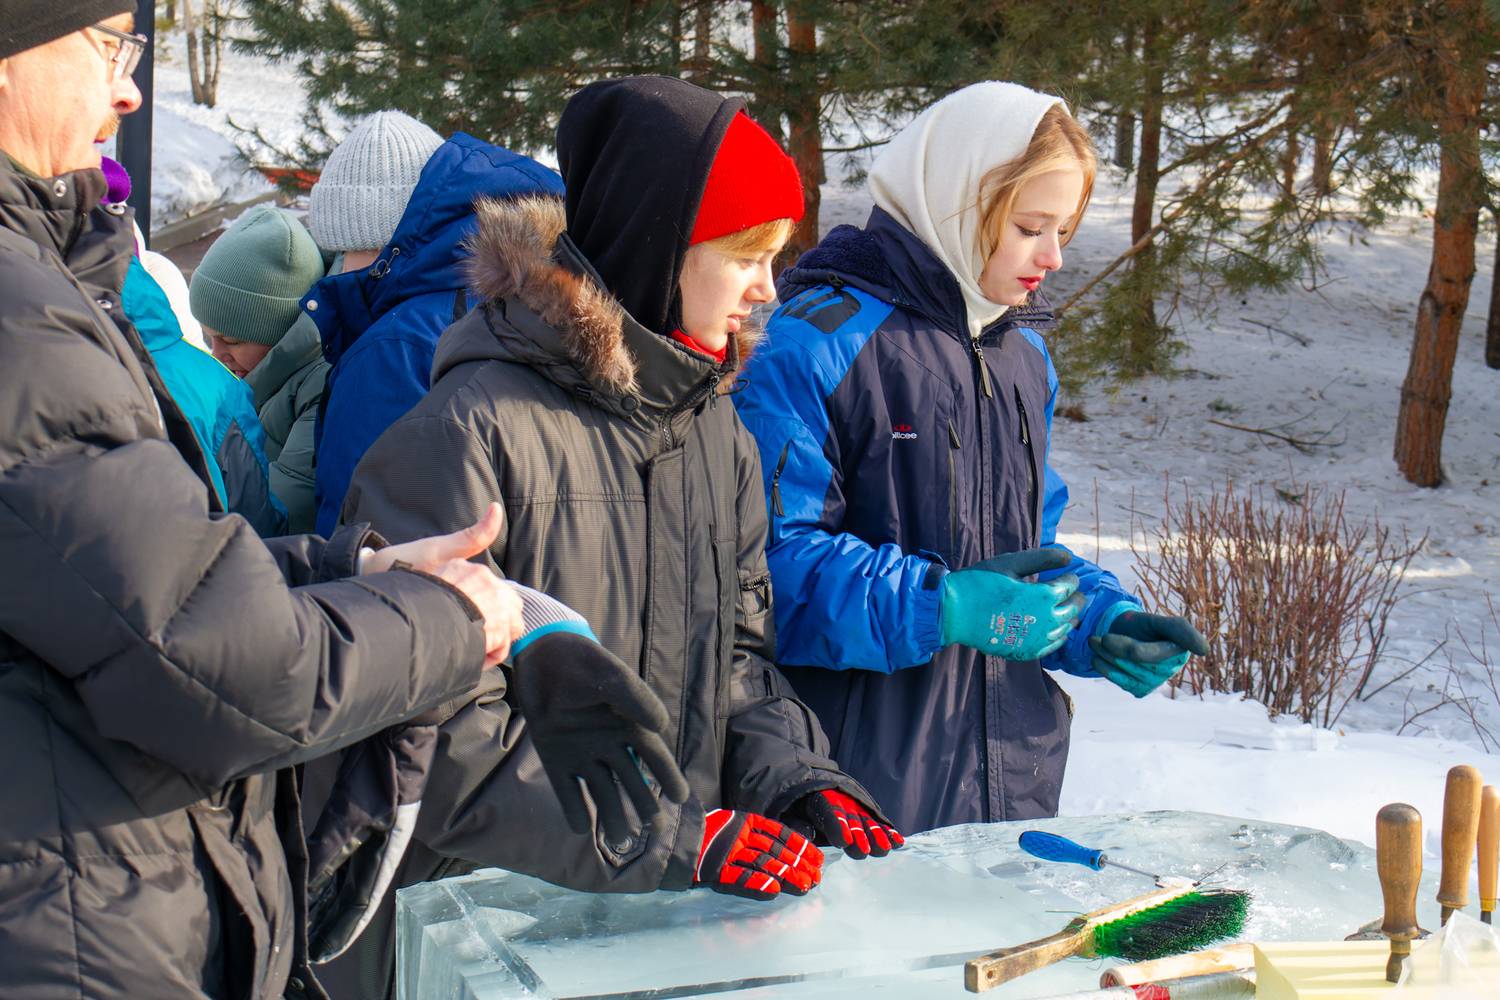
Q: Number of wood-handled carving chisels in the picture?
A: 3